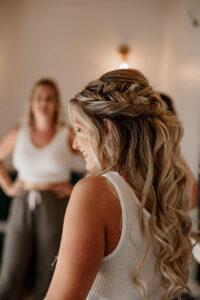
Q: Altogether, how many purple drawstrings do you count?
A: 0